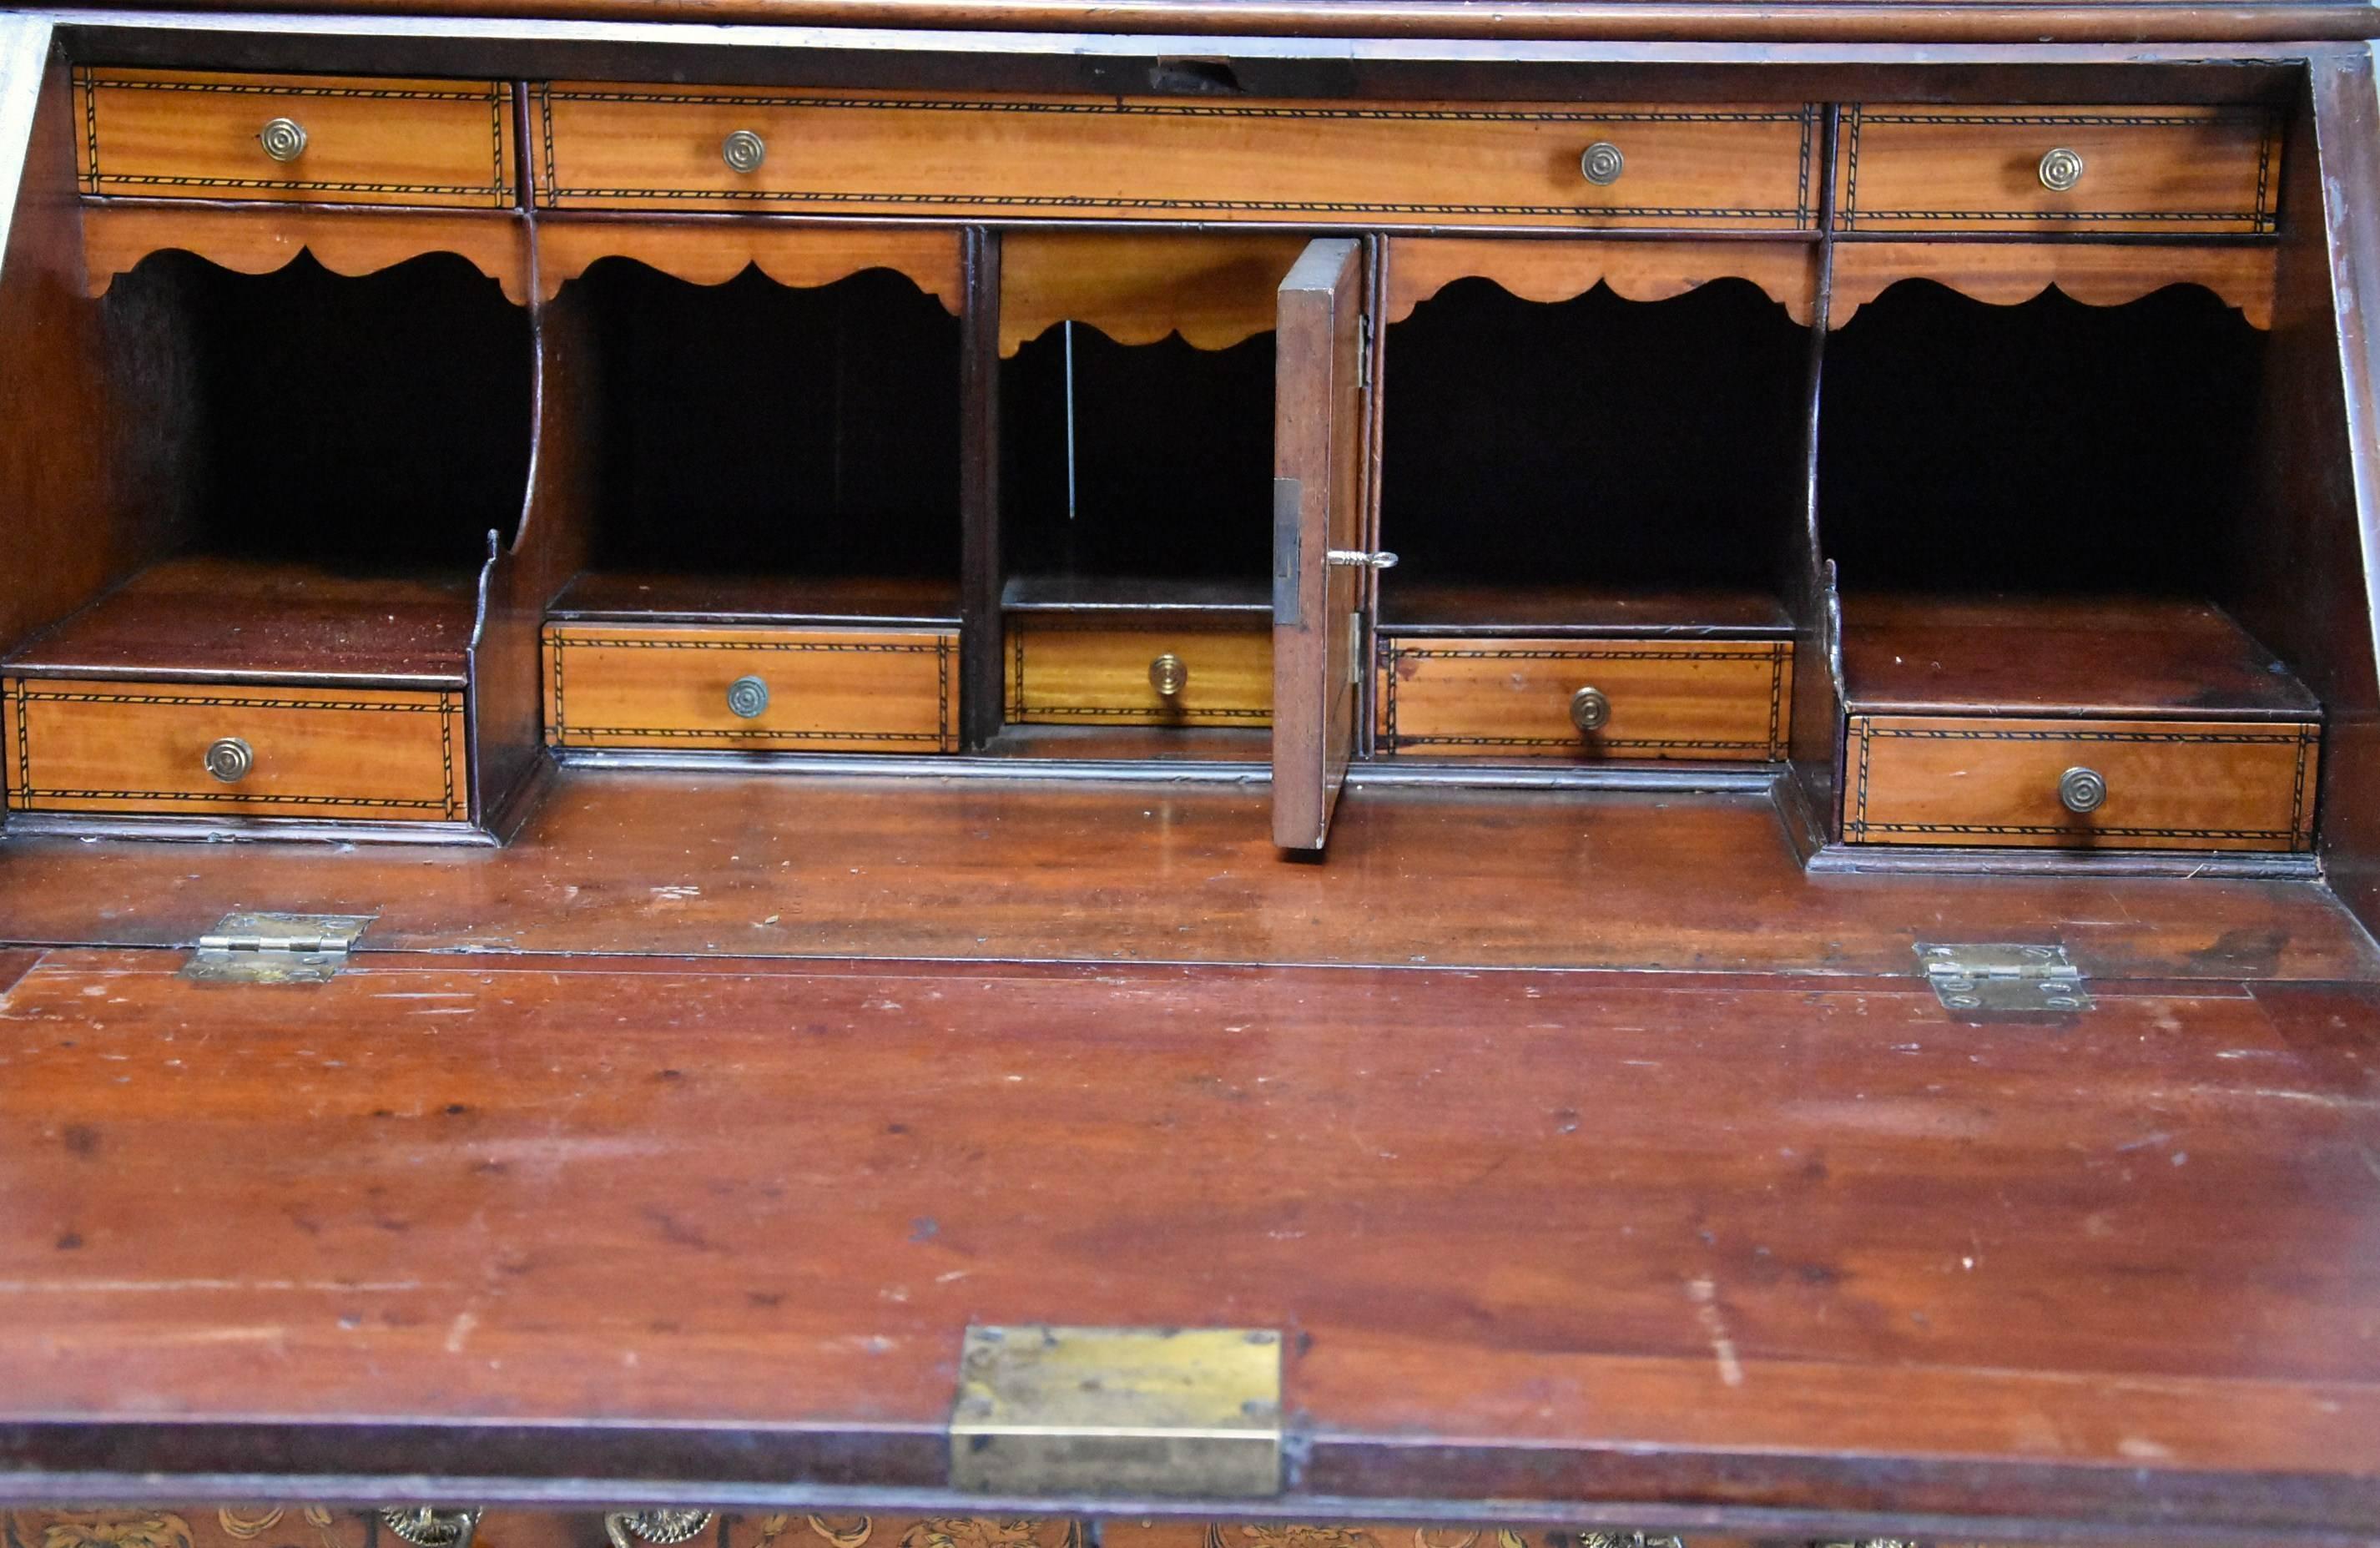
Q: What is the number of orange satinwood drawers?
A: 8